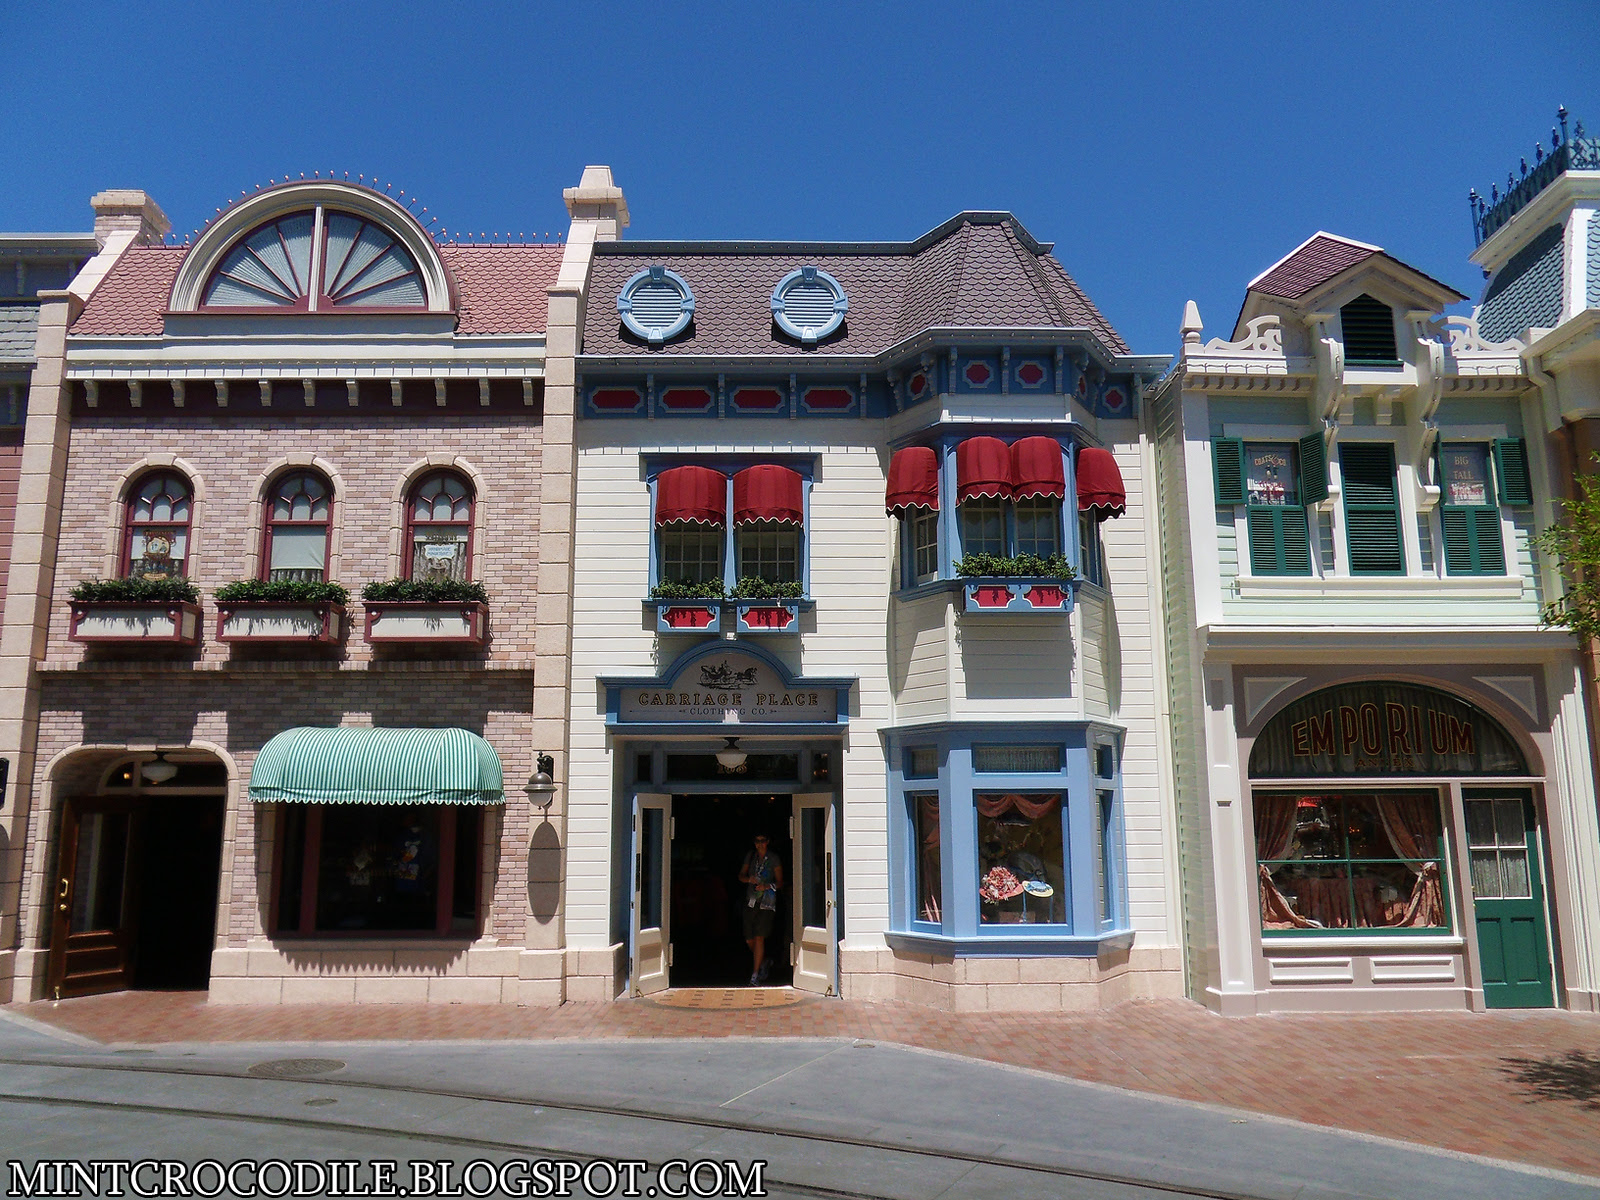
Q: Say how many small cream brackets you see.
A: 11